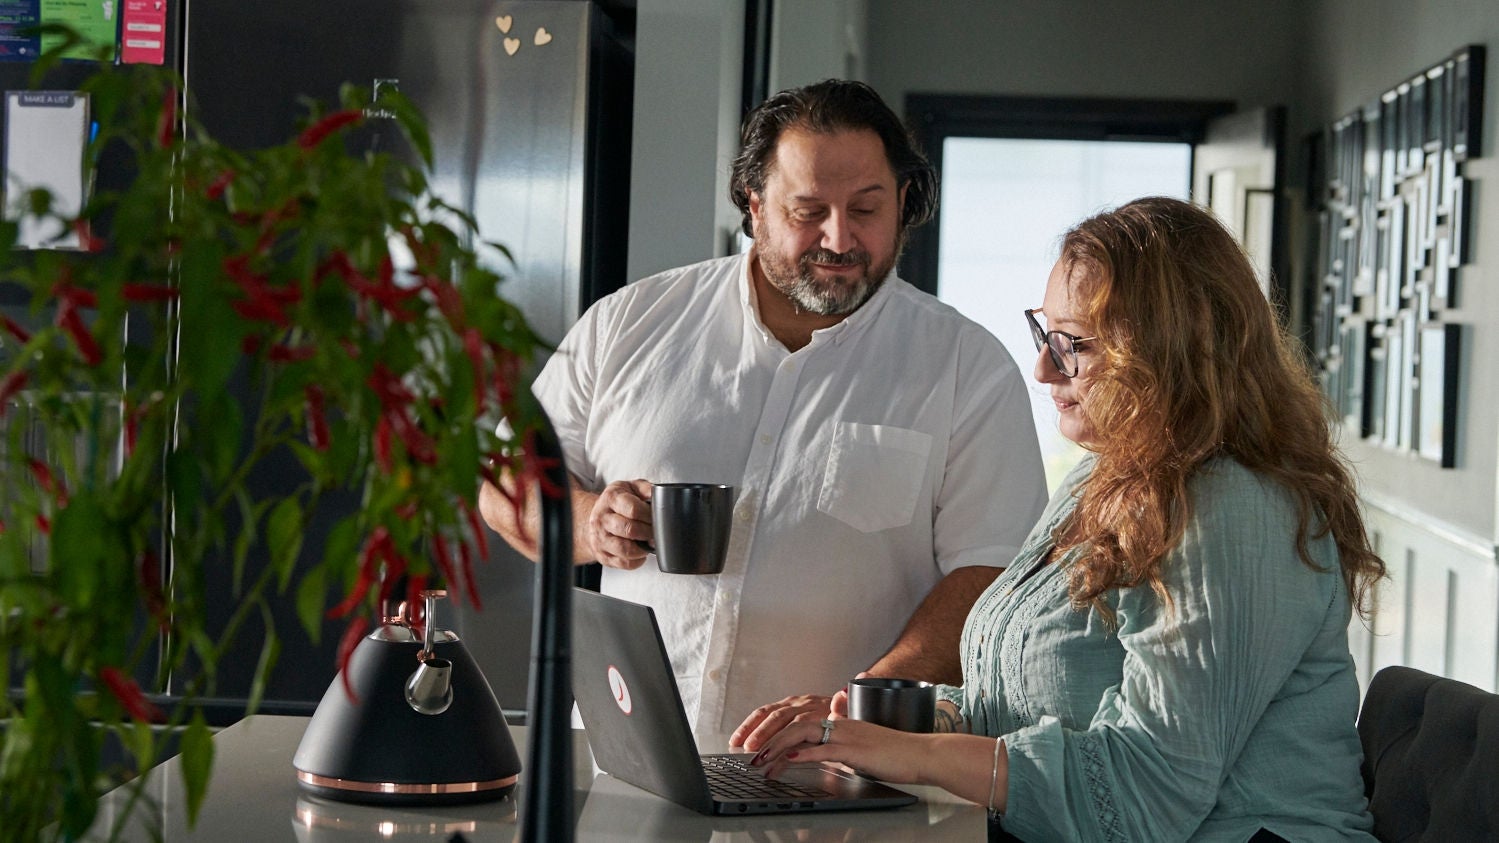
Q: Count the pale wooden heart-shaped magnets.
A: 3